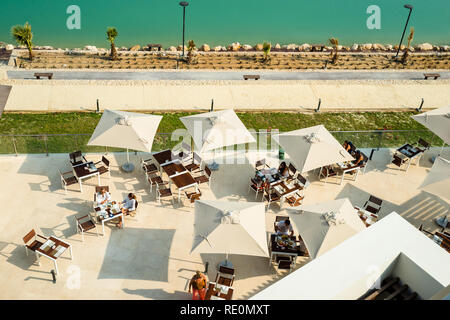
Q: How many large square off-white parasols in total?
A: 7